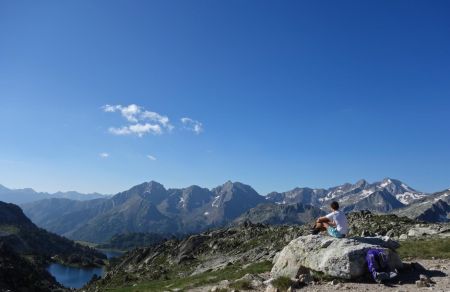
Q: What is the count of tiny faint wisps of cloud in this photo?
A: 2